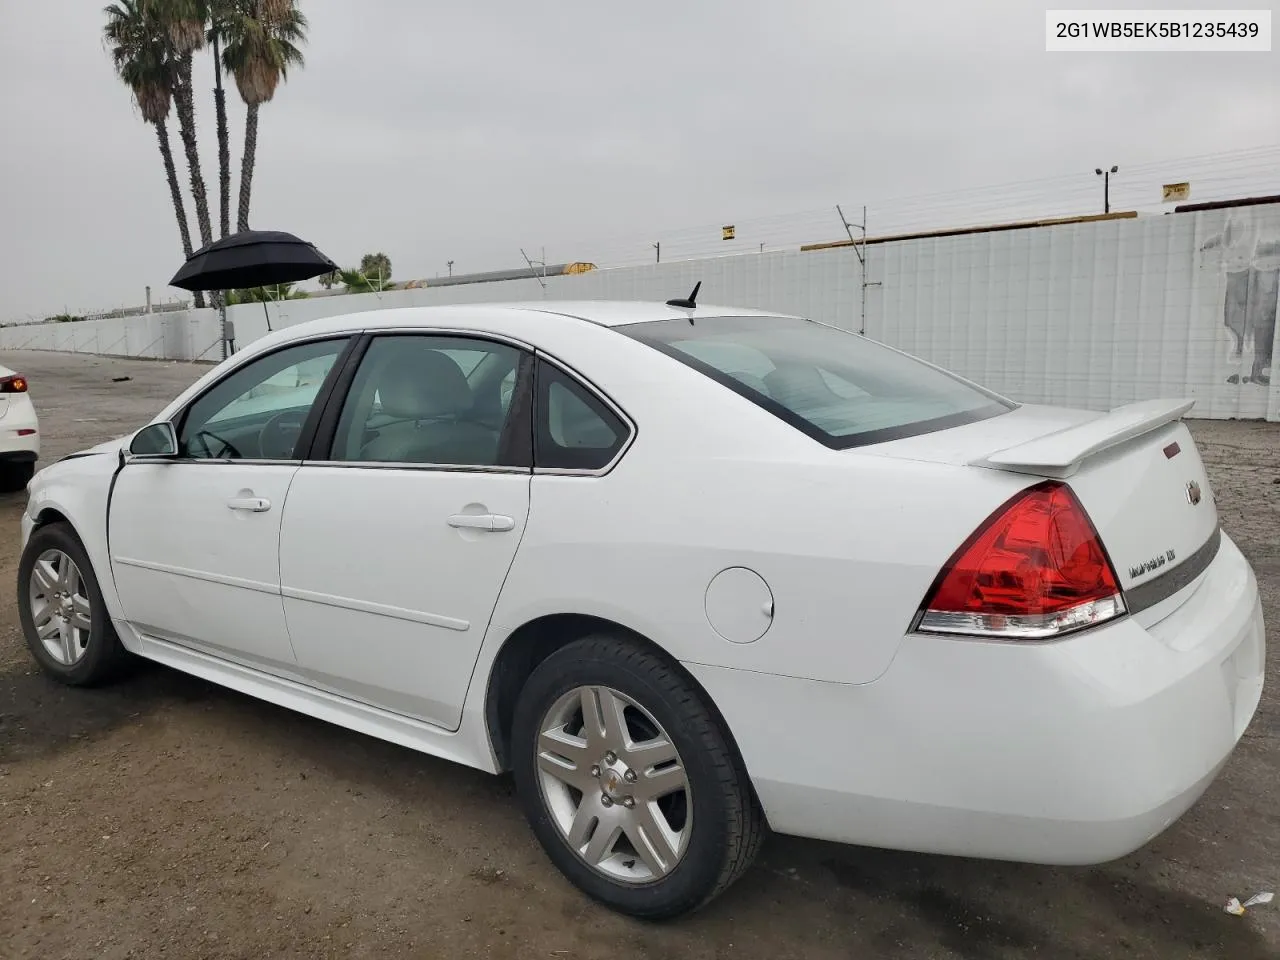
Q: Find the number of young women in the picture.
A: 0